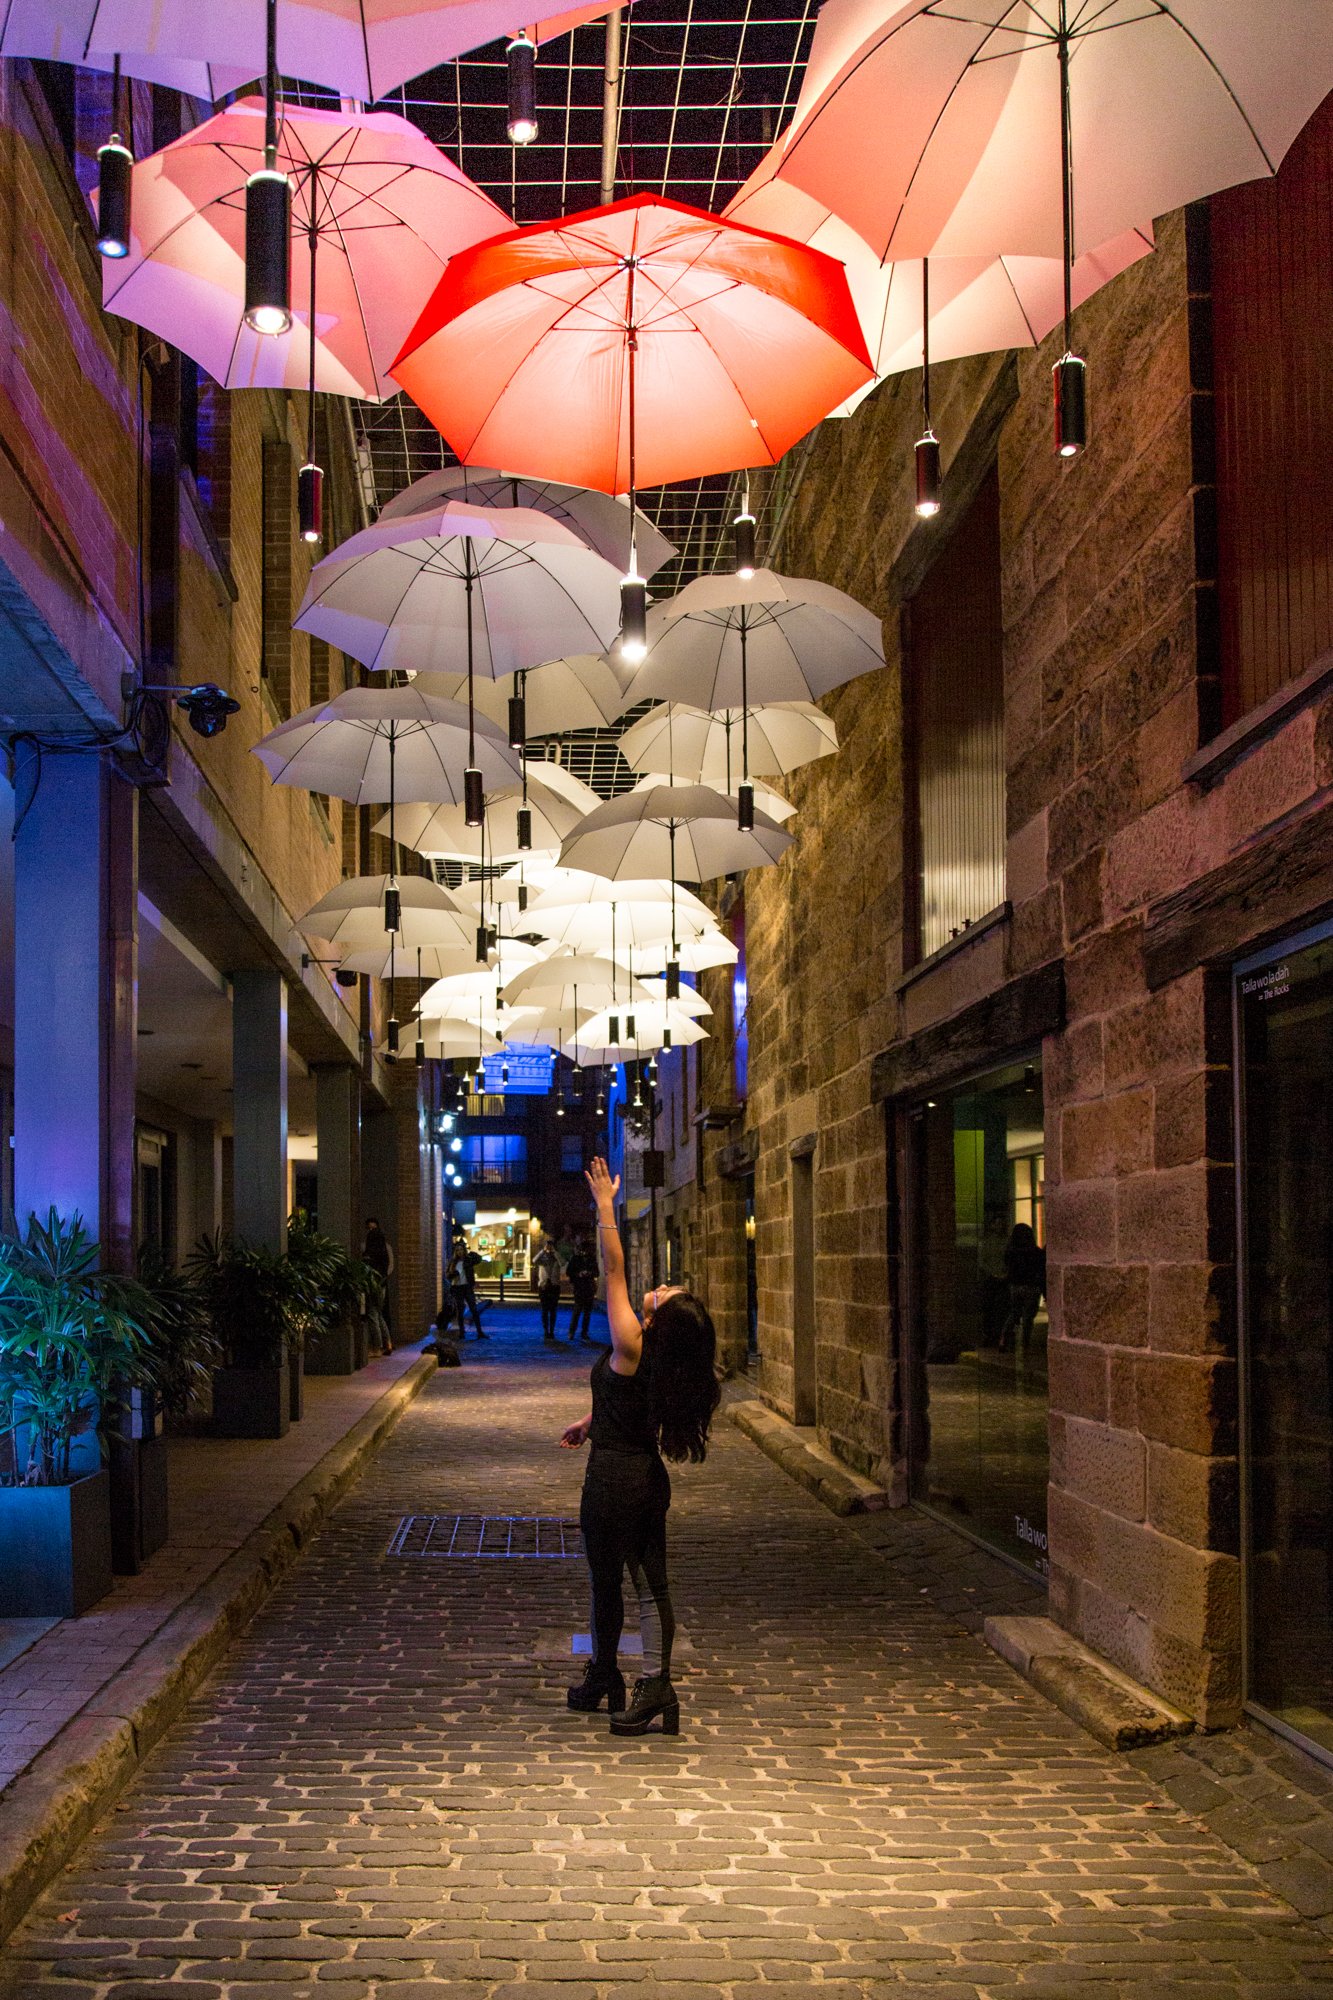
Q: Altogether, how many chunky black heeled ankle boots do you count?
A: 2